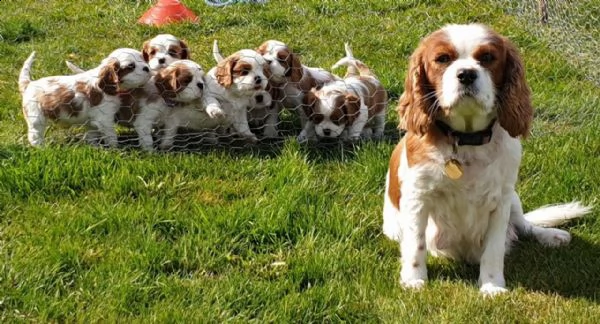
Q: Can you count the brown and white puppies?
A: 7